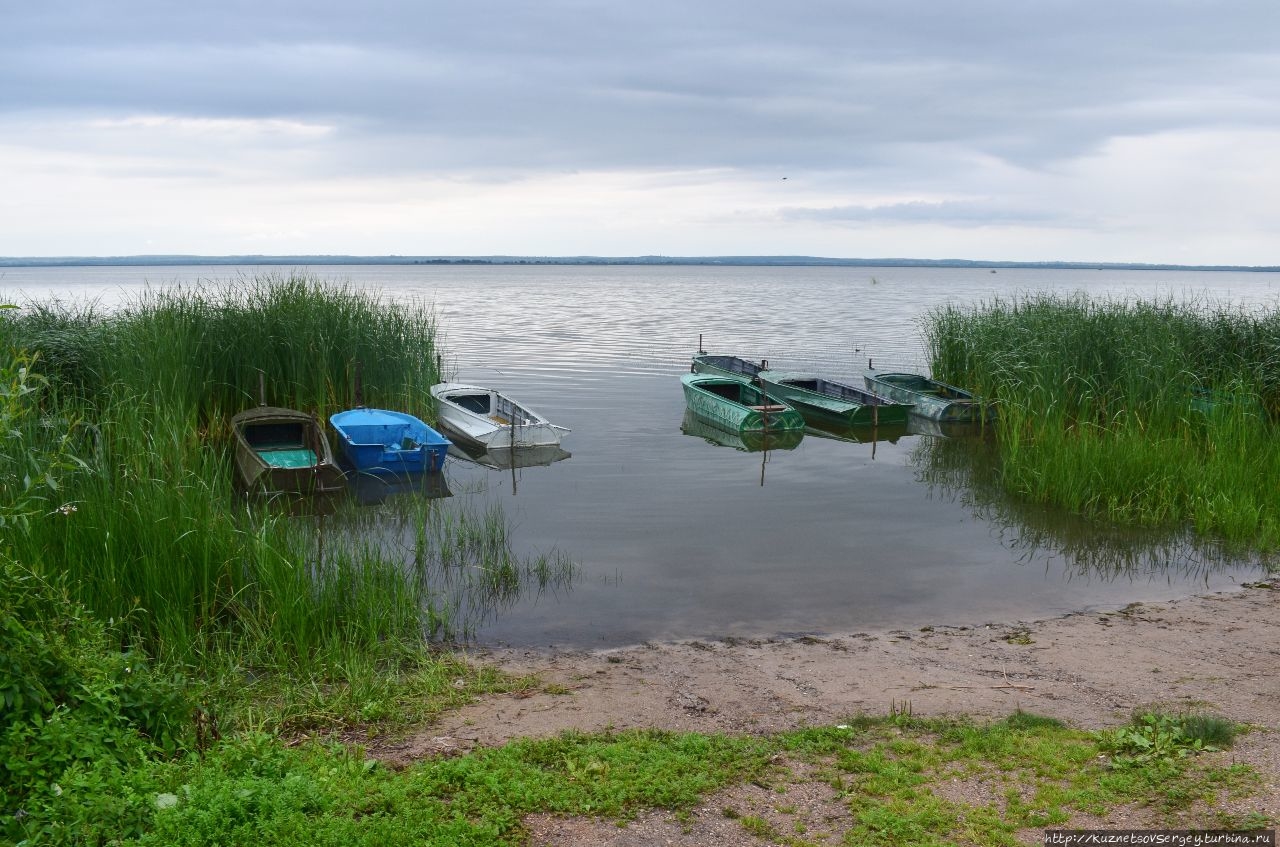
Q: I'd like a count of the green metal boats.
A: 4